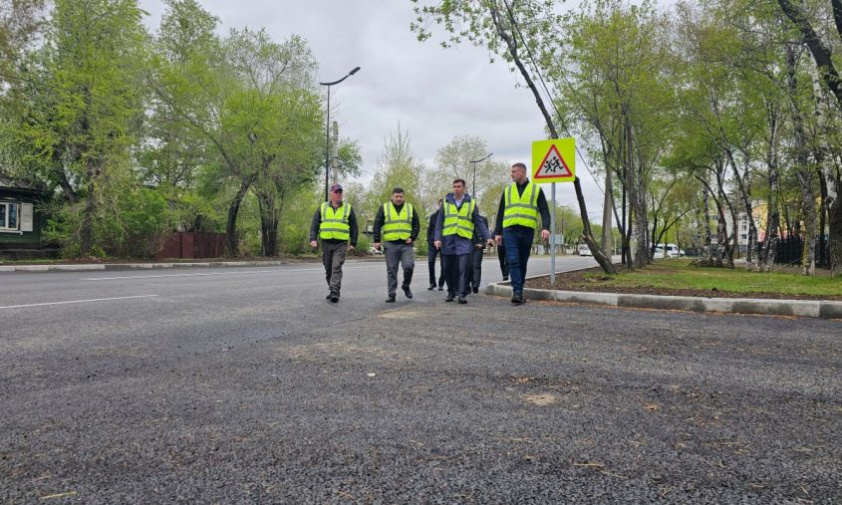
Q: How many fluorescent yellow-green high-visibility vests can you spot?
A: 4